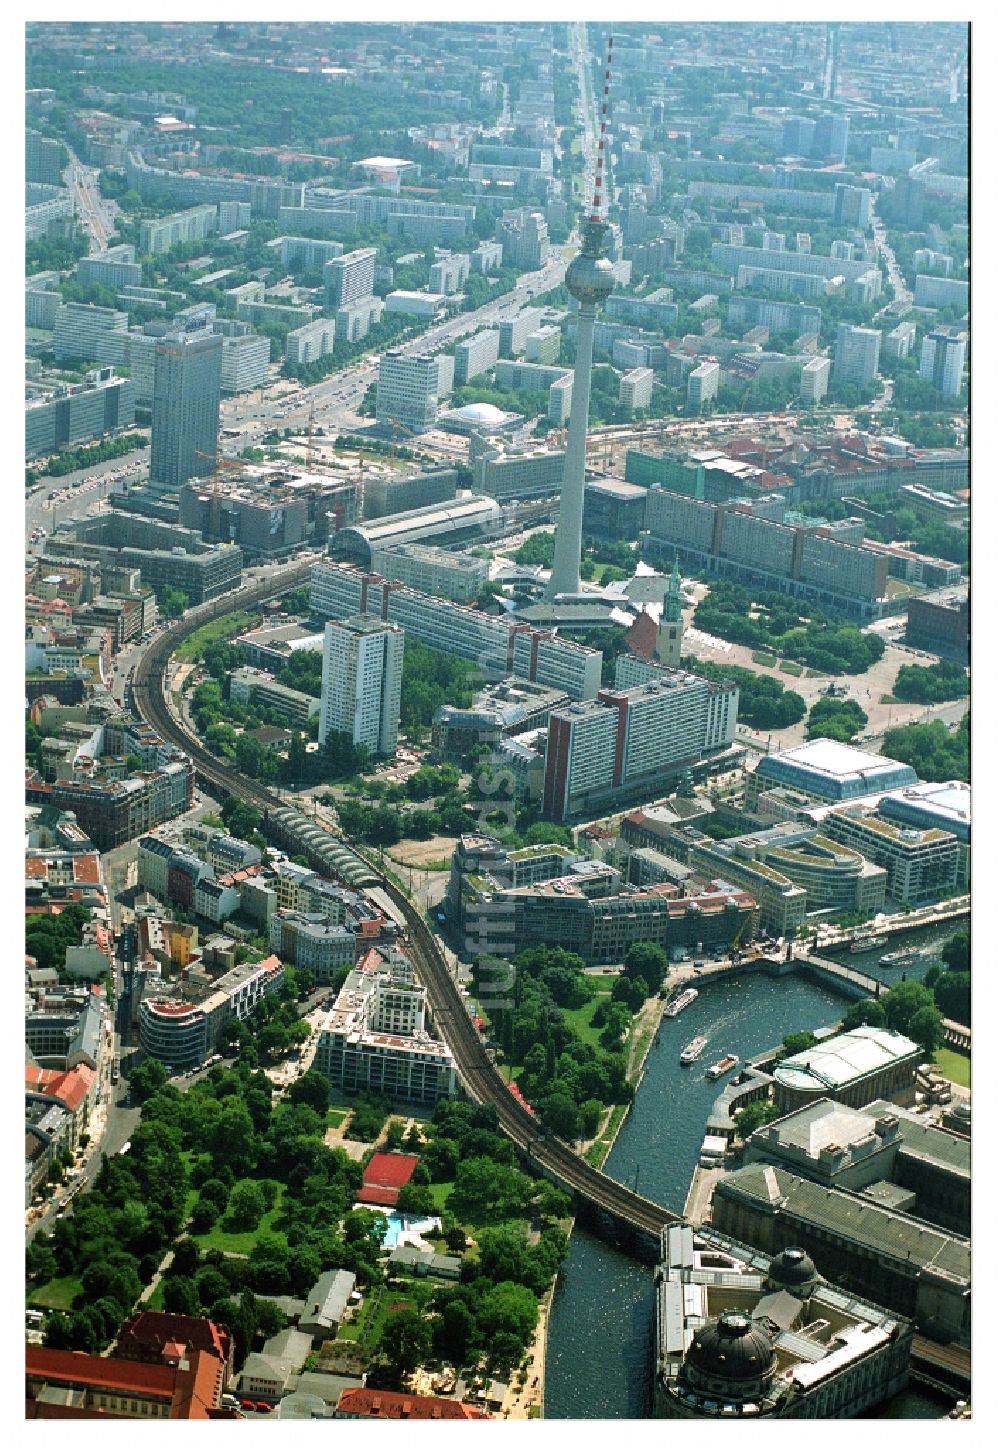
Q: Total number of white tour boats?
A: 5